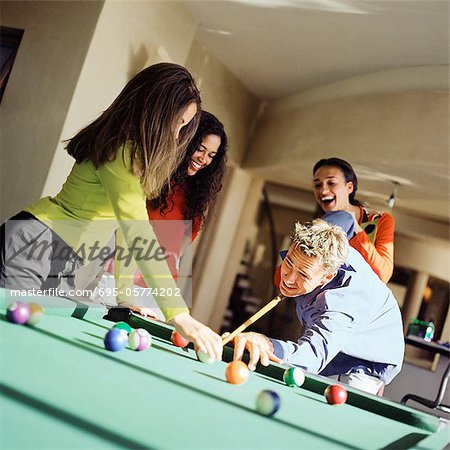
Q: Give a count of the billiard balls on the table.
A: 11